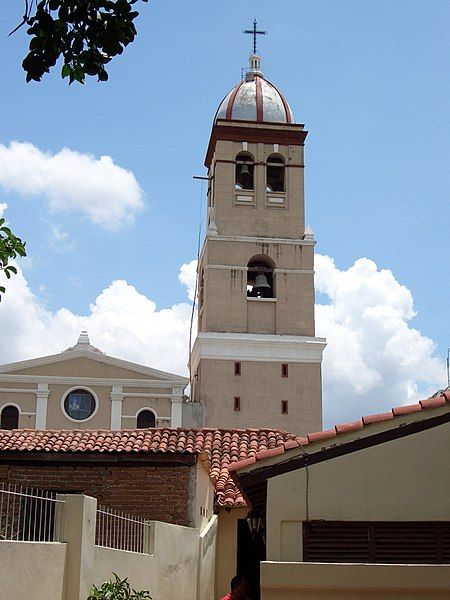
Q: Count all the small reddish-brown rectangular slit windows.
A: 4